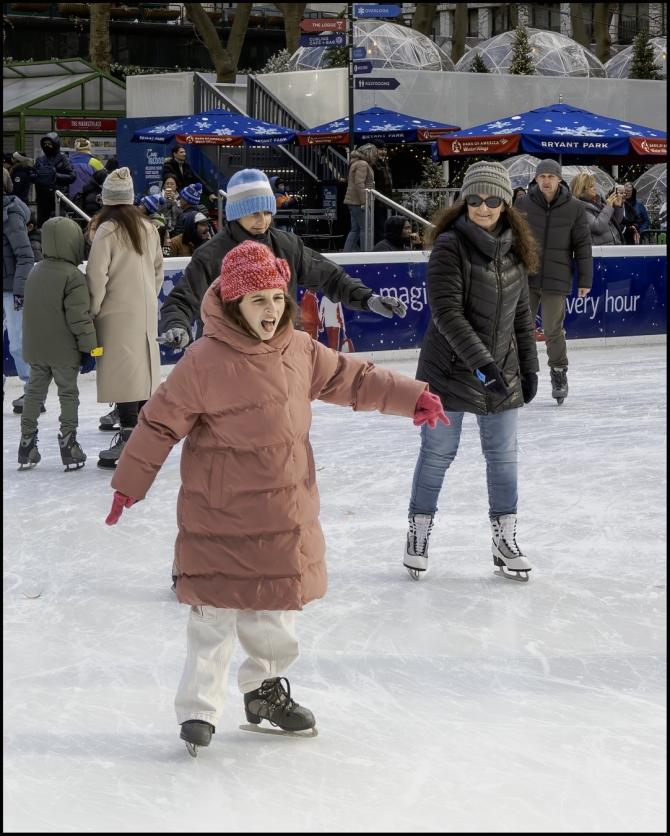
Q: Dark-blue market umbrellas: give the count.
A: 3